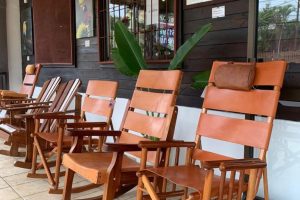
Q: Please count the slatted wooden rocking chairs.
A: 2